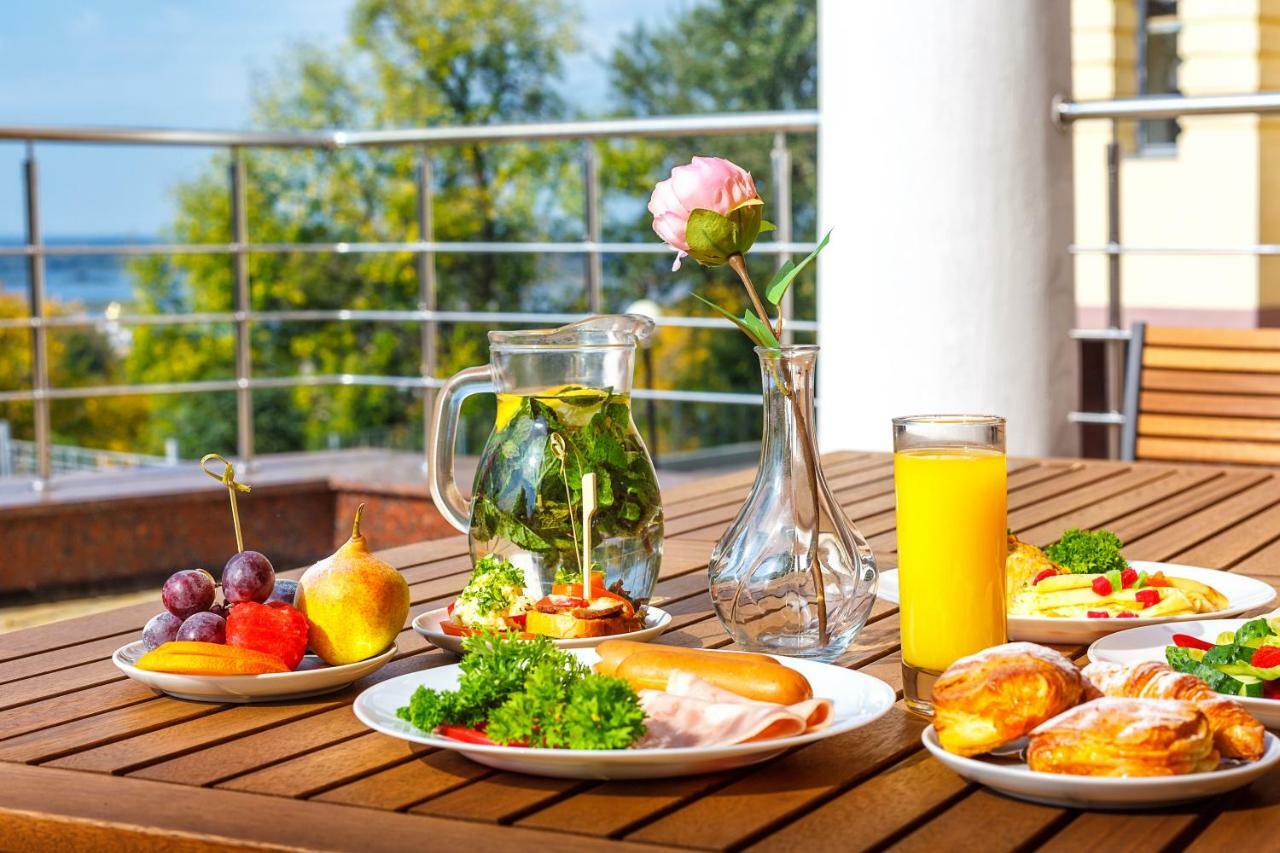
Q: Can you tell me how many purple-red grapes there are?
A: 4